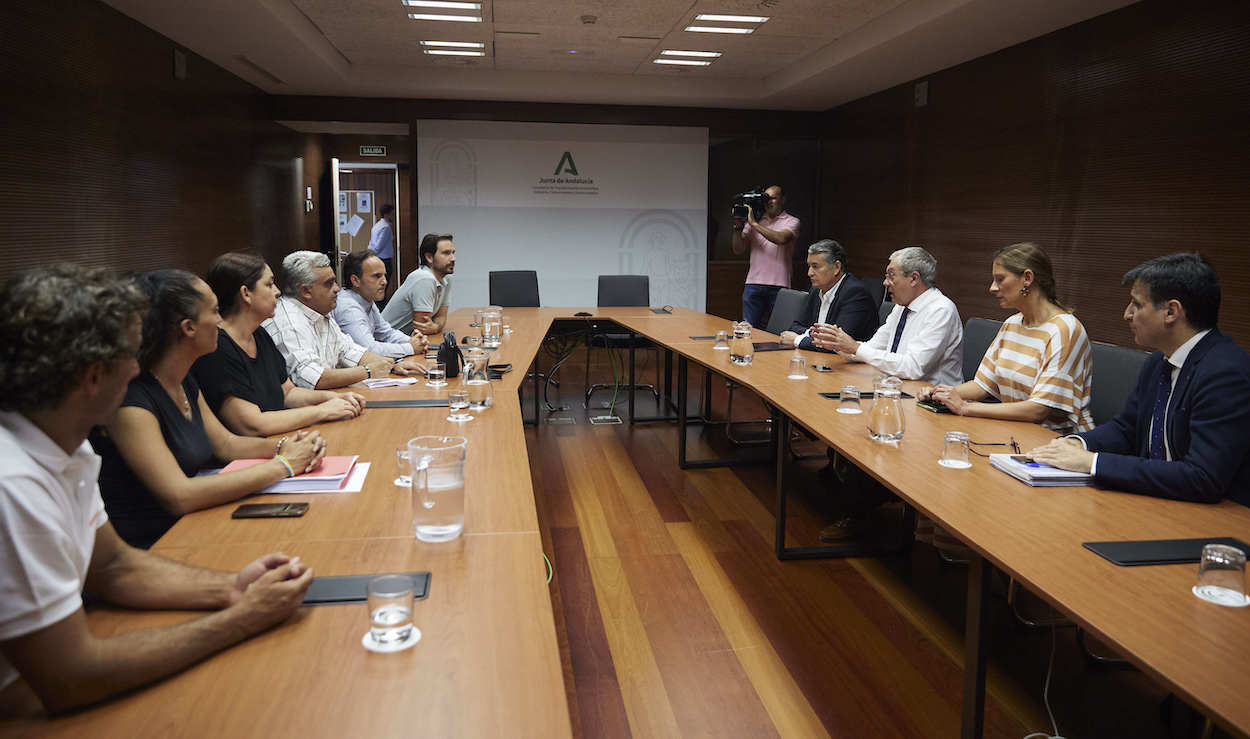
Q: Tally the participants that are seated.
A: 10